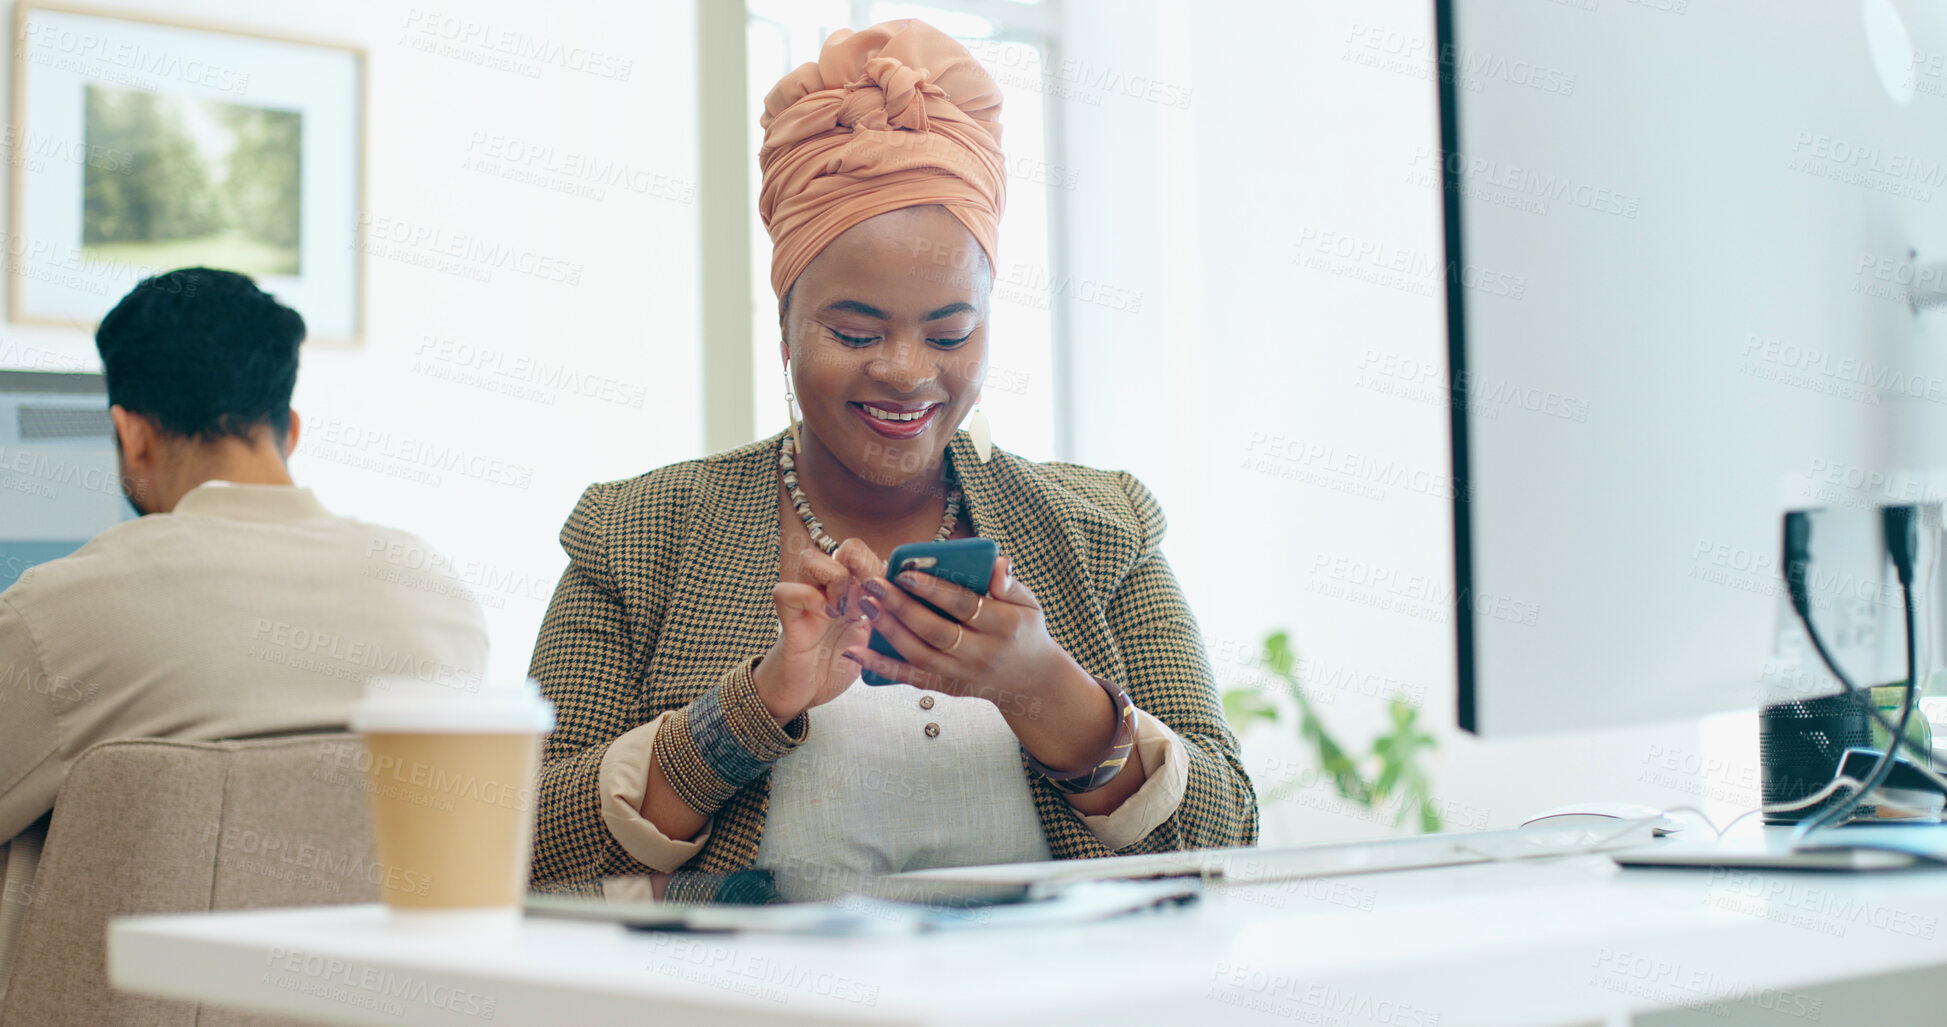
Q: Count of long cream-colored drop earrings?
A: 2